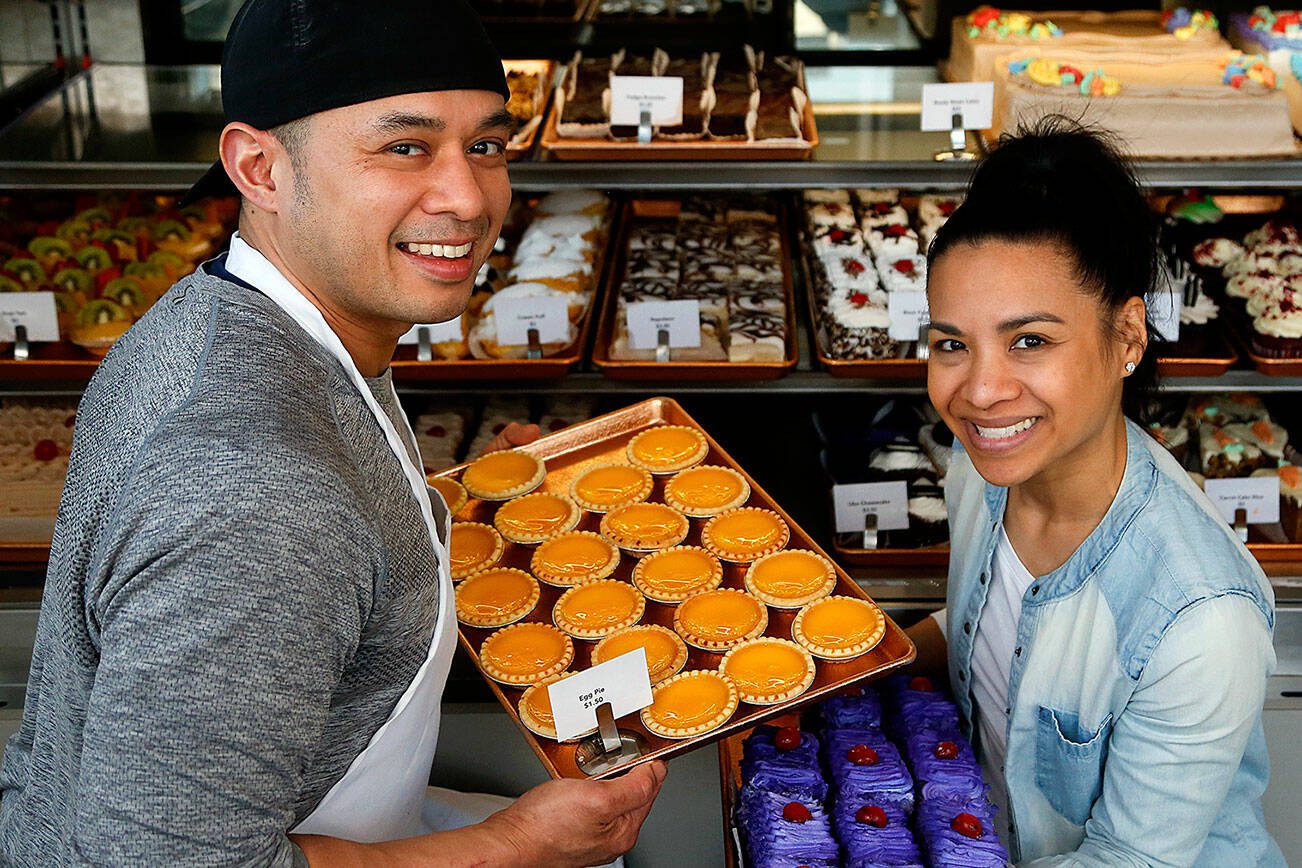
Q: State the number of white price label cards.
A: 11